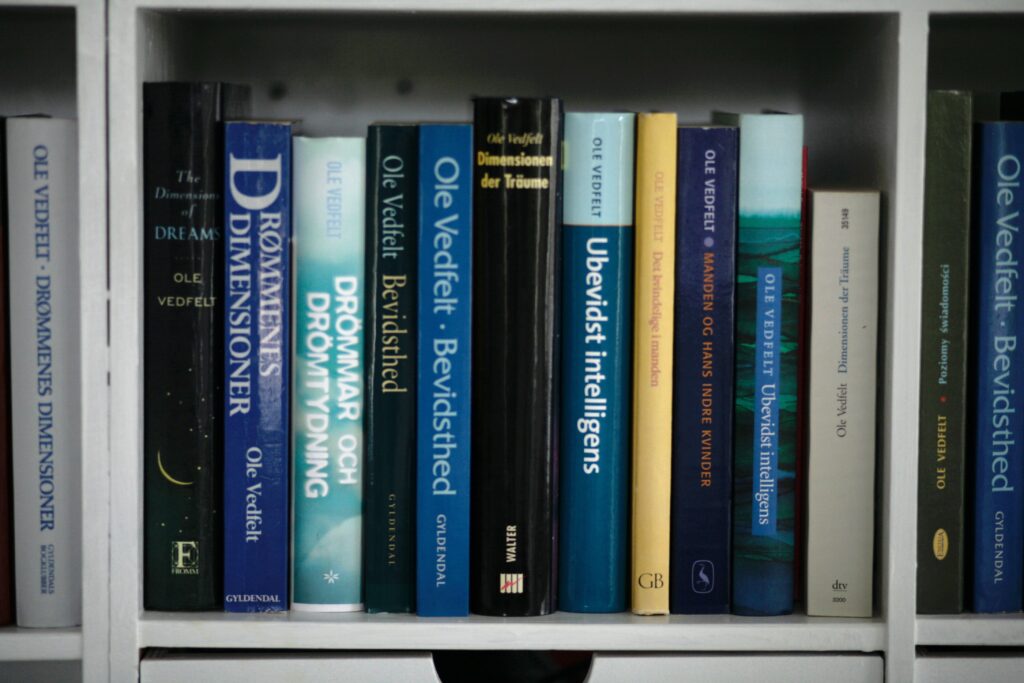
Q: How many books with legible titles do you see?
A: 14